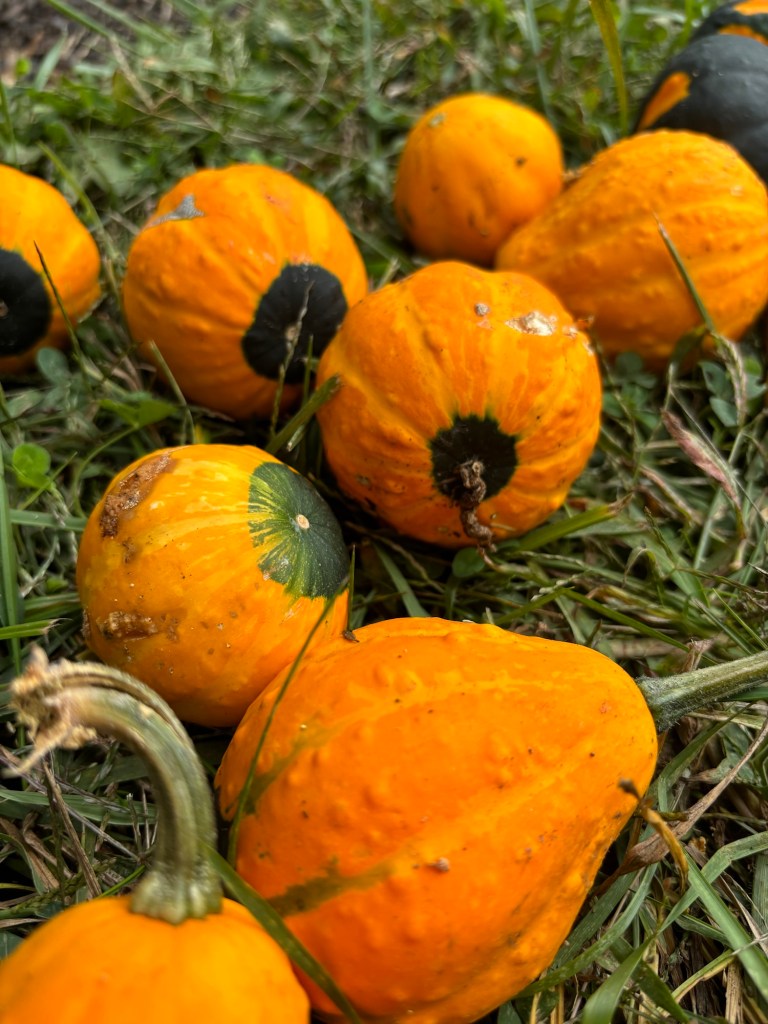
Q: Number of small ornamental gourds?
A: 10